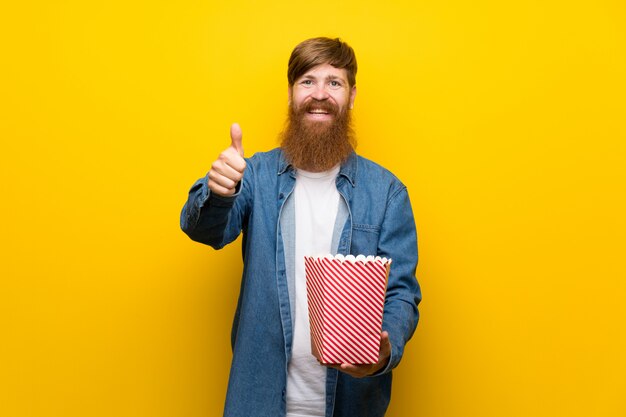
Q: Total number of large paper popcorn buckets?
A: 1